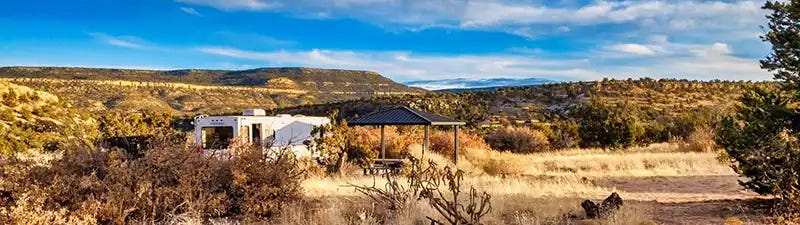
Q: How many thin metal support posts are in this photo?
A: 3